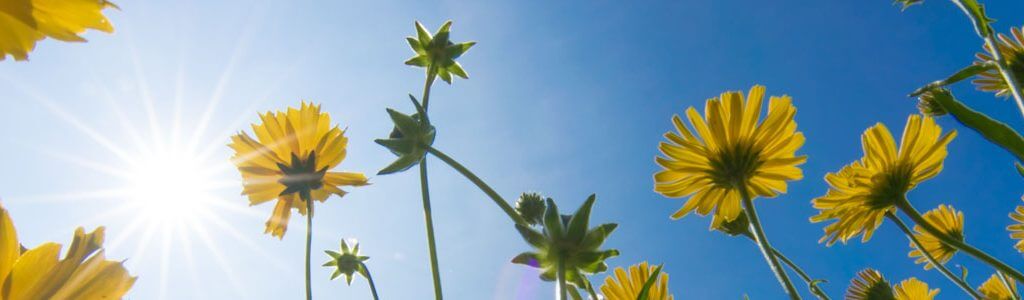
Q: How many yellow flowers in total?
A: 12